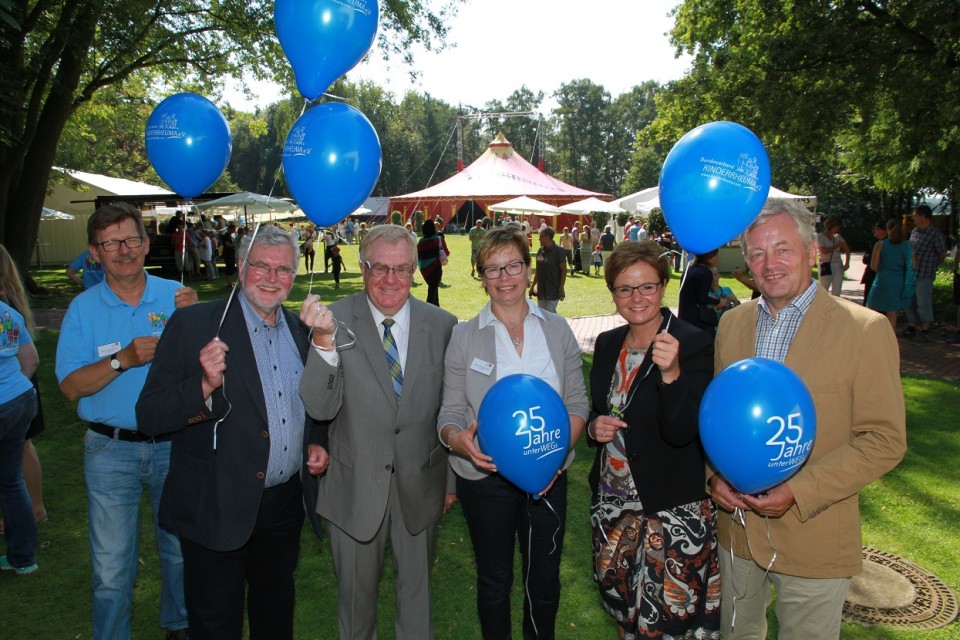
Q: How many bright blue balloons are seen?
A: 6